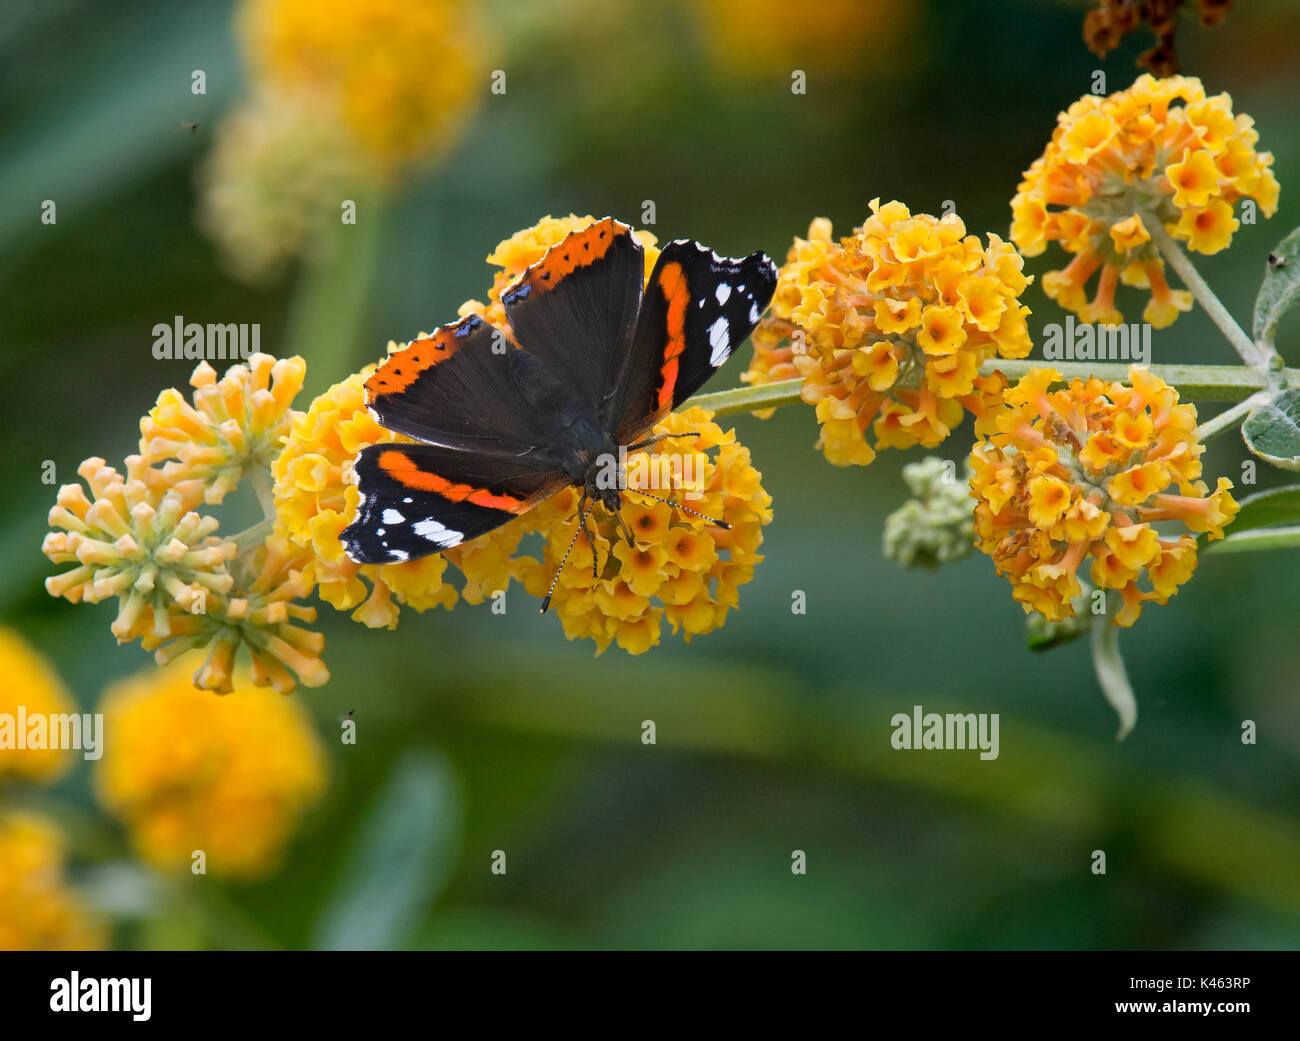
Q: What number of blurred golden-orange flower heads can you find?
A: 5